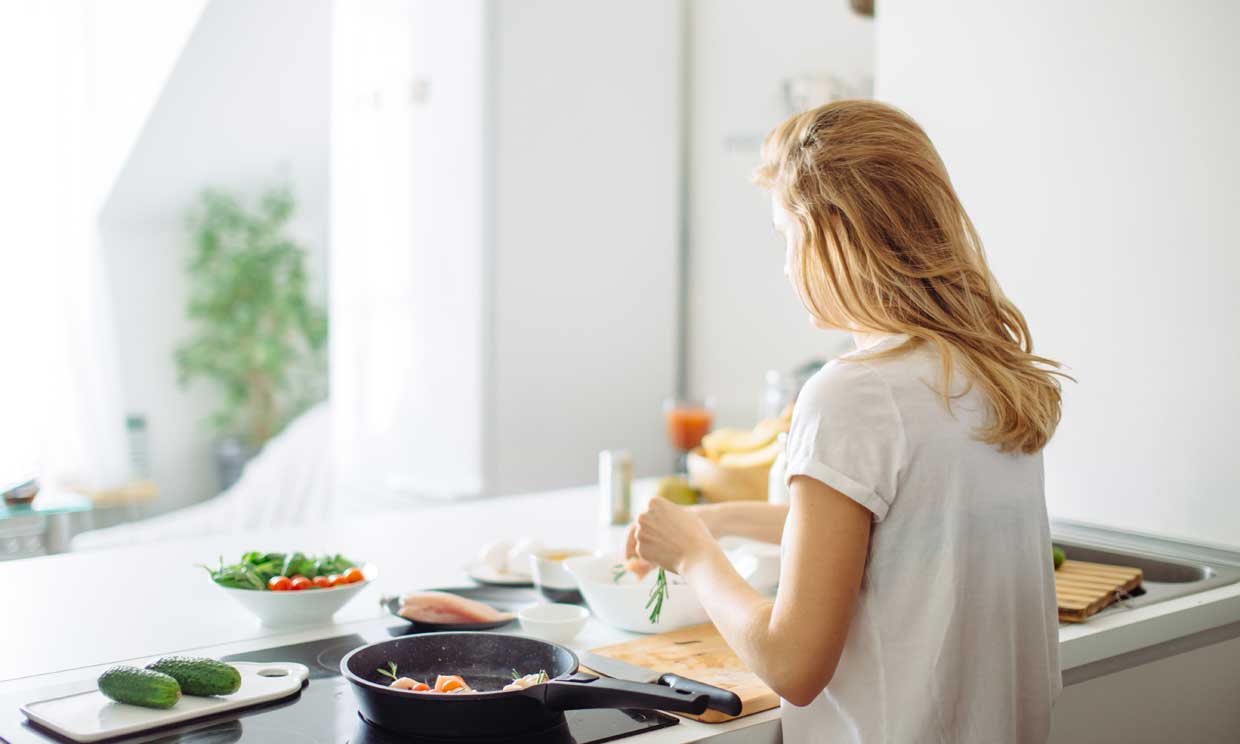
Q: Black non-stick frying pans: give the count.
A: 1